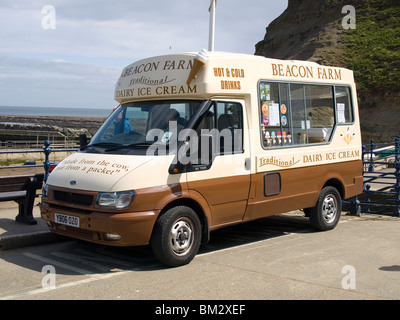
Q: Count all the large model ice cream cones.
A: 1